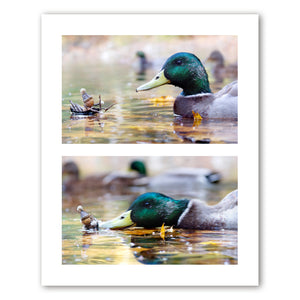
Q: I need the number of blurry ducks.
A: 4